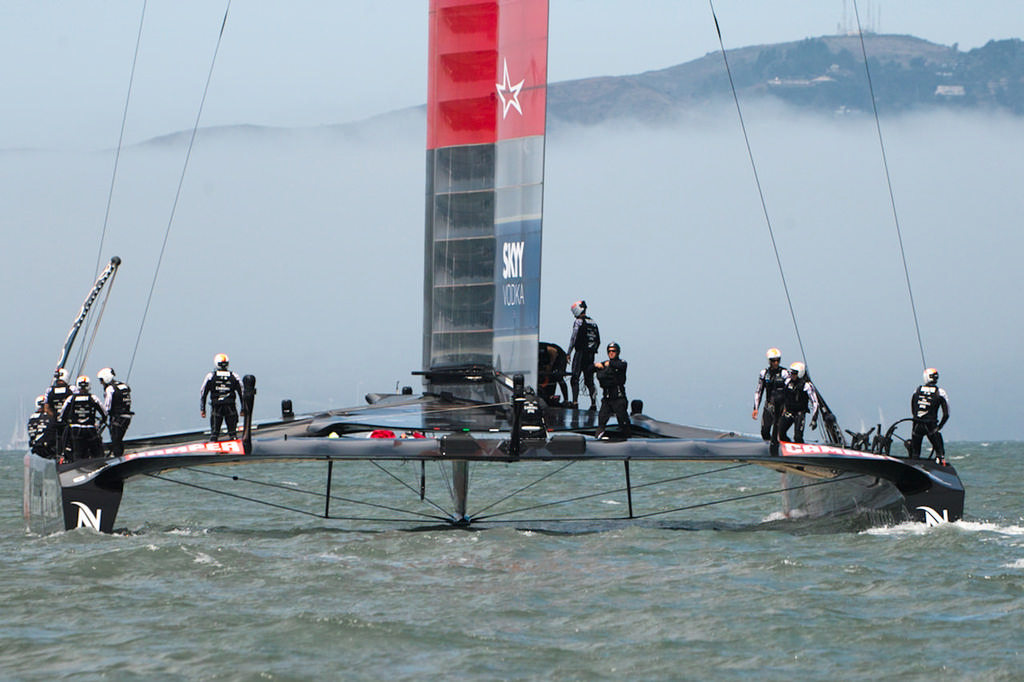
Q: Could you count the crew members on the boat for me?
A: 12